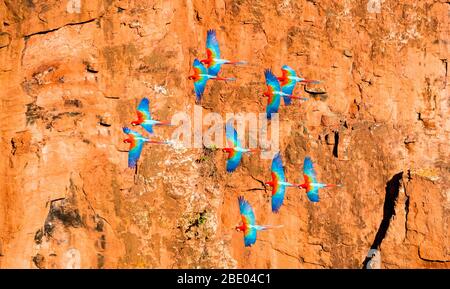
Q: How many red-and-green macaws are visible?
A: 10